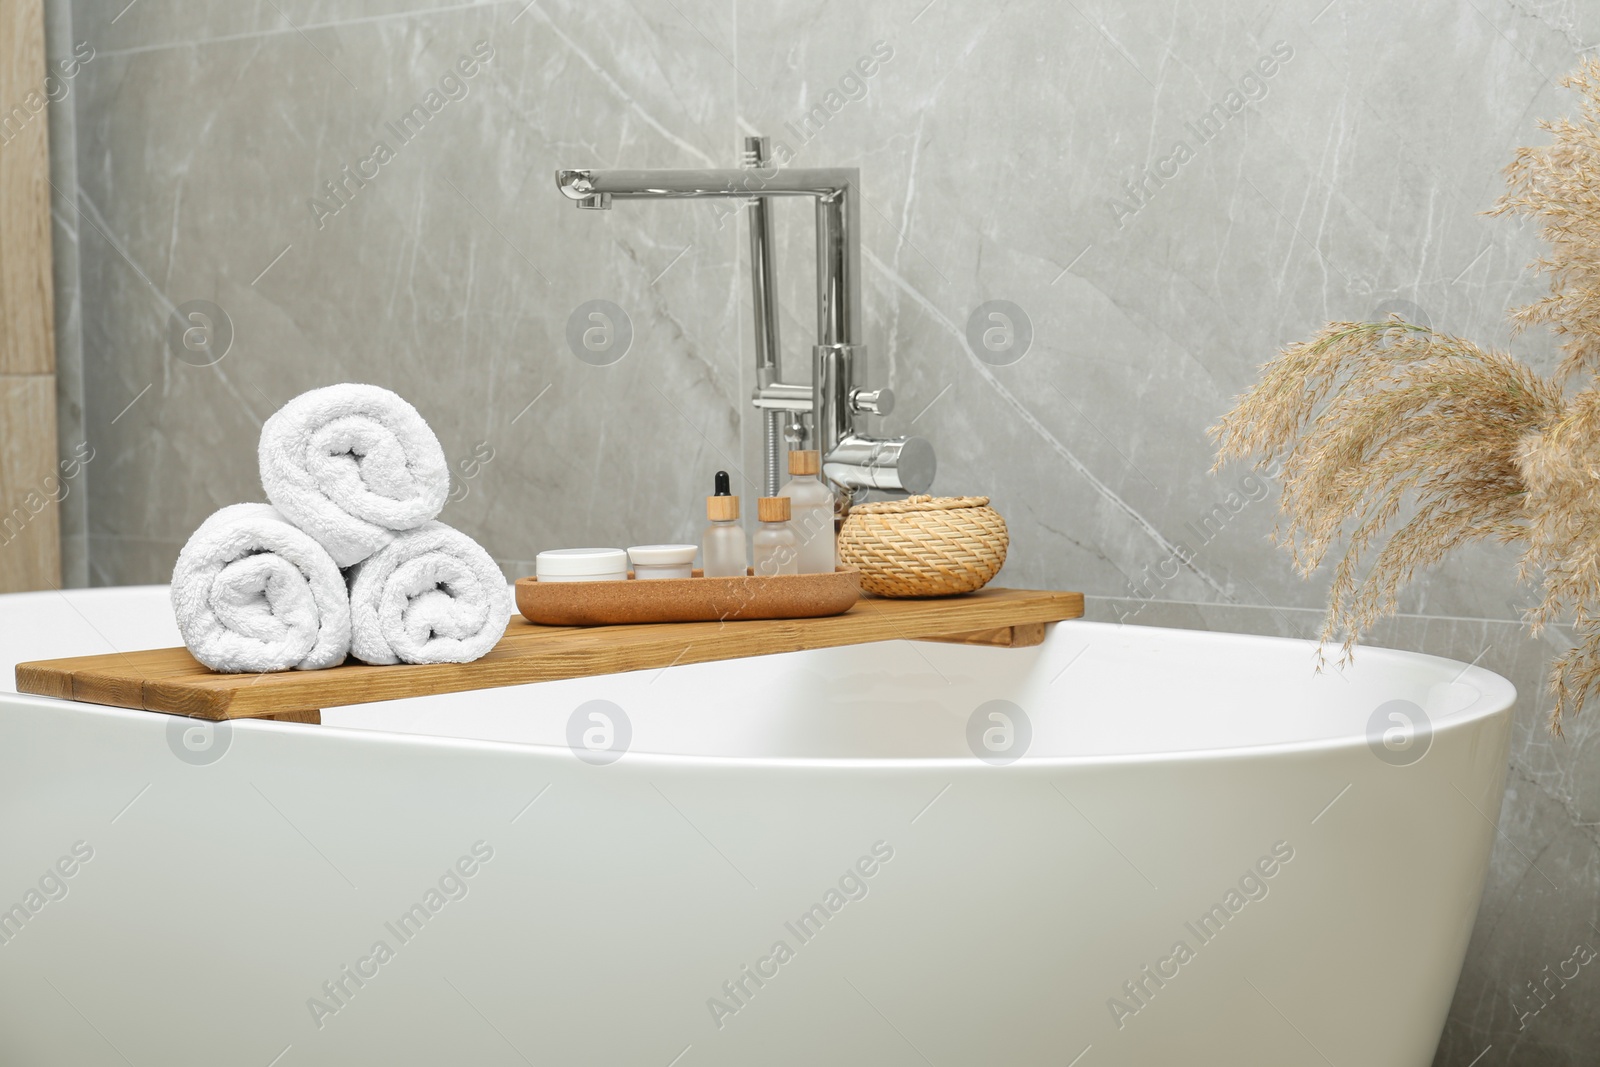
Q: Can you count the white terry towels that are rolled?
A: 3